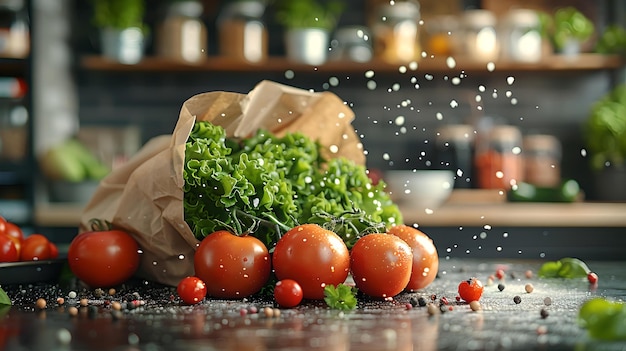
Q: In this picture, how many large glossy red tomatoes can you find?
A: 5